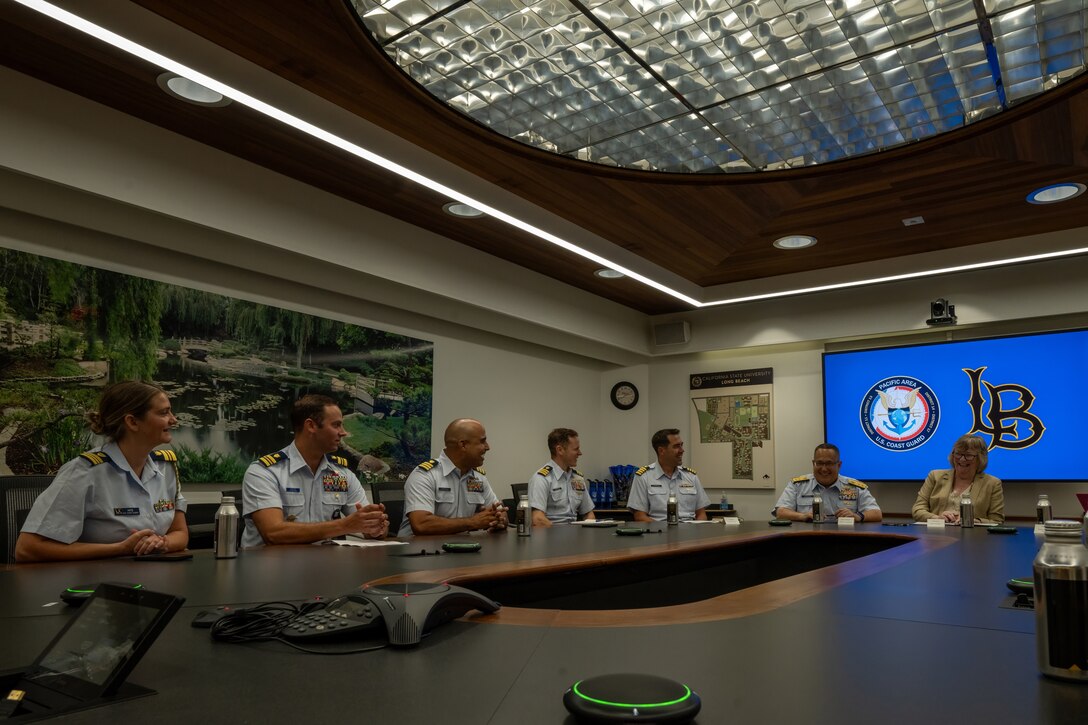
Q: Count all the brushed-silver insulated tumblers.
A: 7